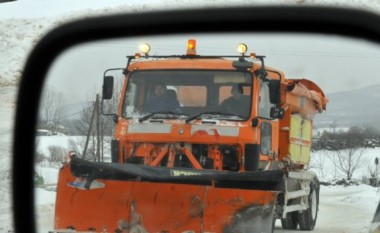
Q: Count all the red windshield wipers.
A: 0